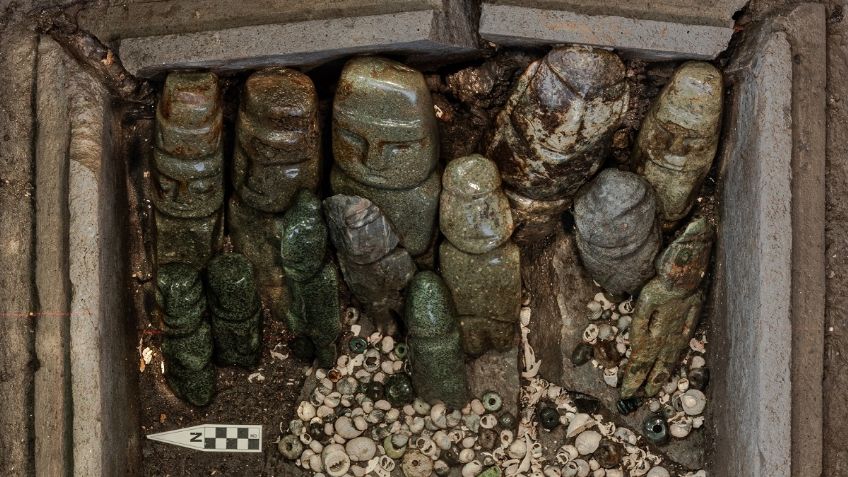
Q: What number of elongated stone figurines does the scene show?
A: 13